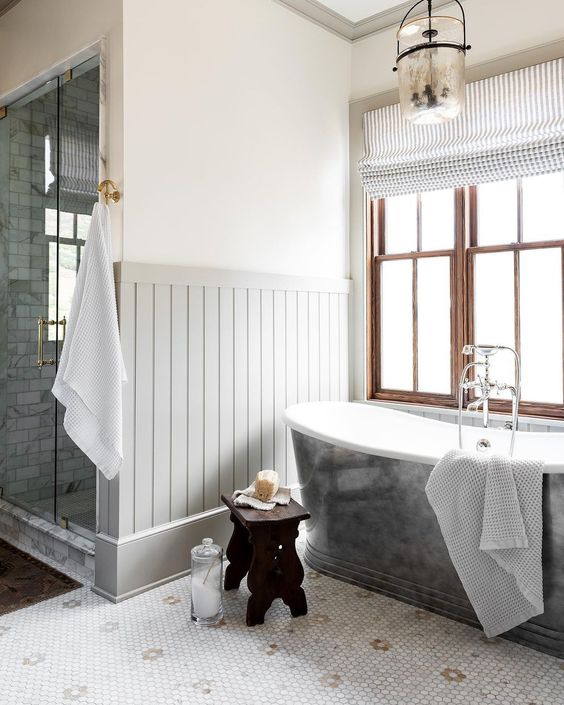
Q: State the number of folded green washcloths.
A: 0